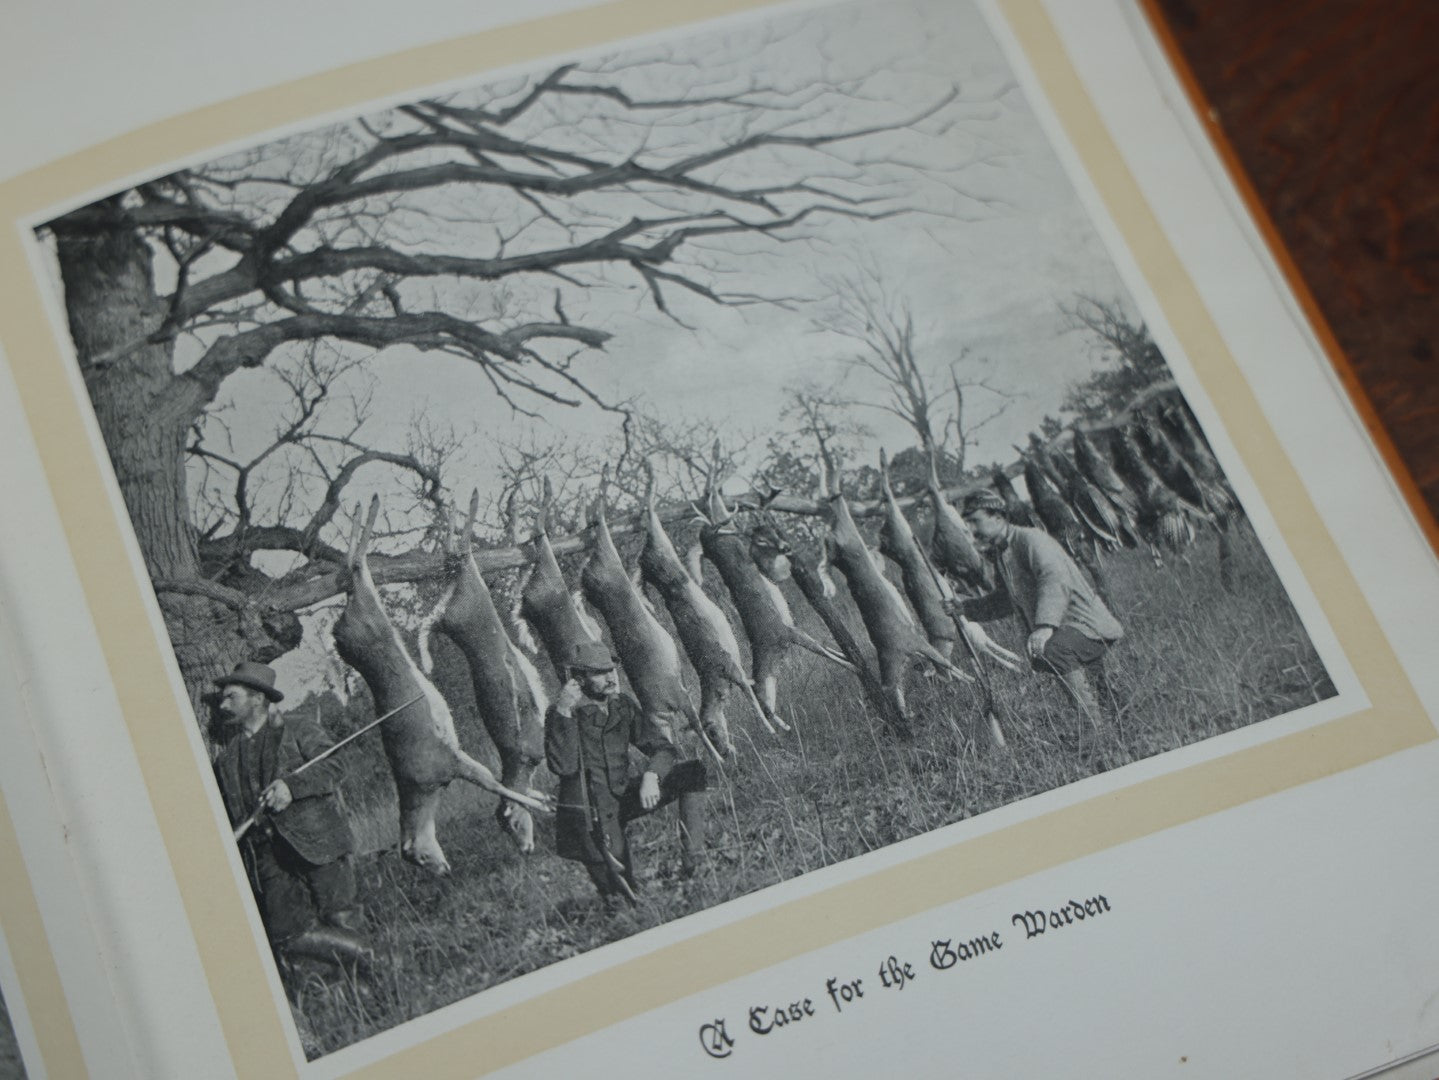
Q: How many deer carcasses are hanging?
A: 9